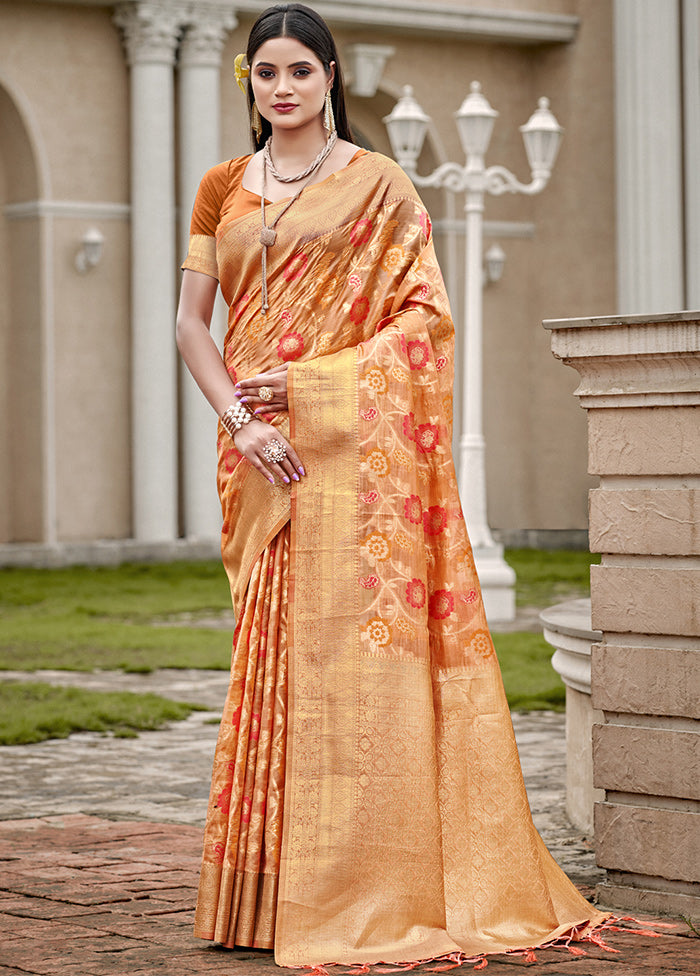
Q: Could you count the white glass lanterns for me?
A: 5